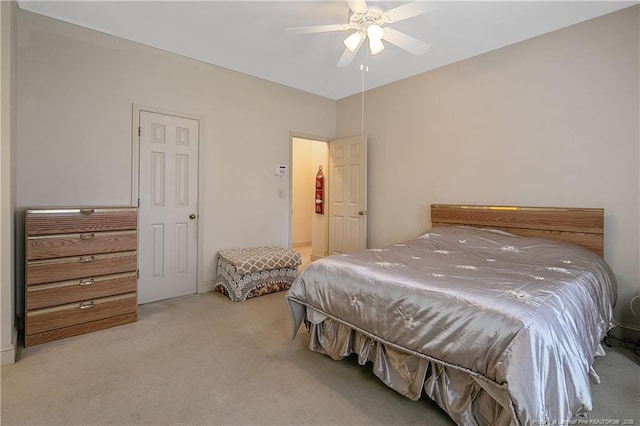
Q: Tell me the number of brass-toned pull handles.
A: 5